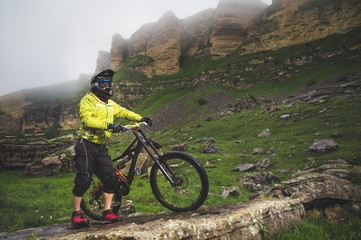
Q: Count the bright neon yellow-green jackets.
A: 1